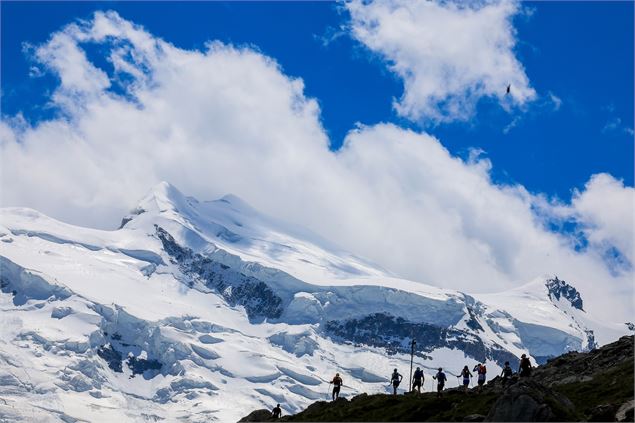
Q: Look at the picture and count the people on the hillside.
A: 9